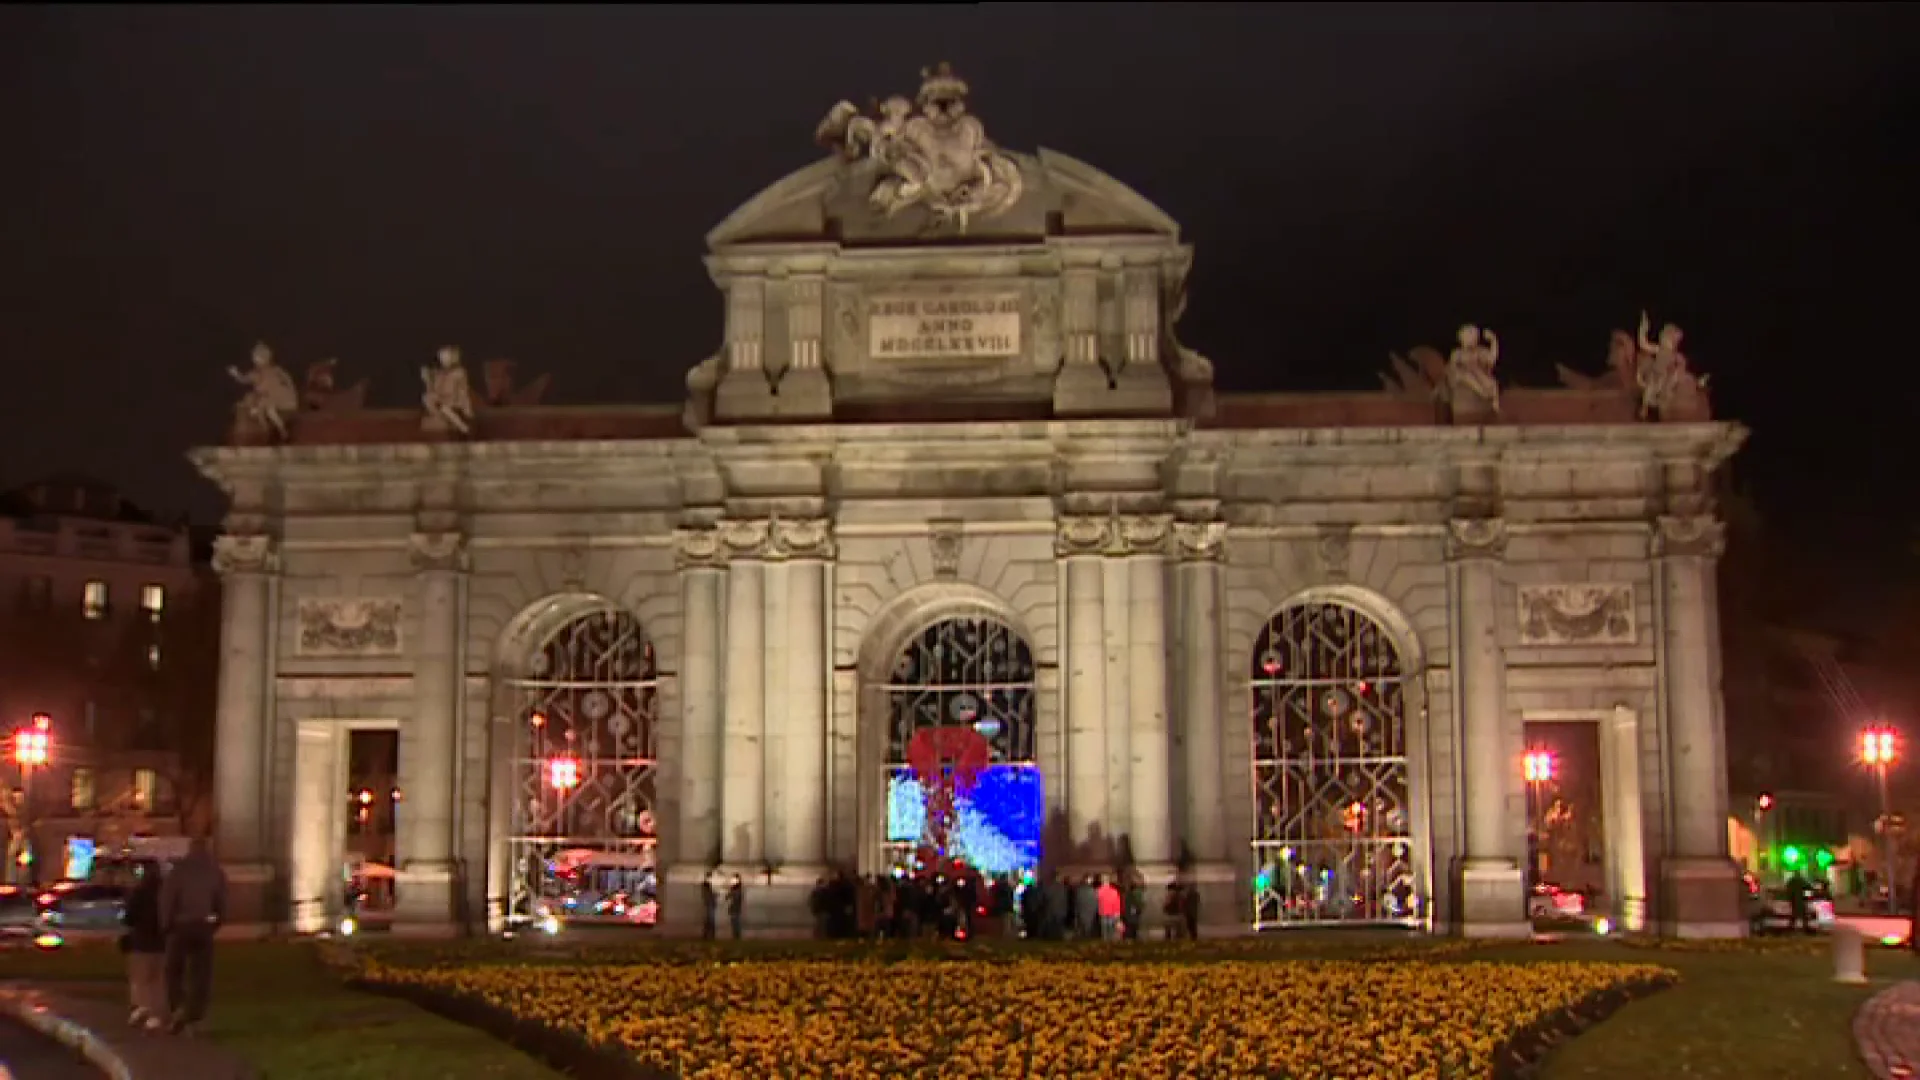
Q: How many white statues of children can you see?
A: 4